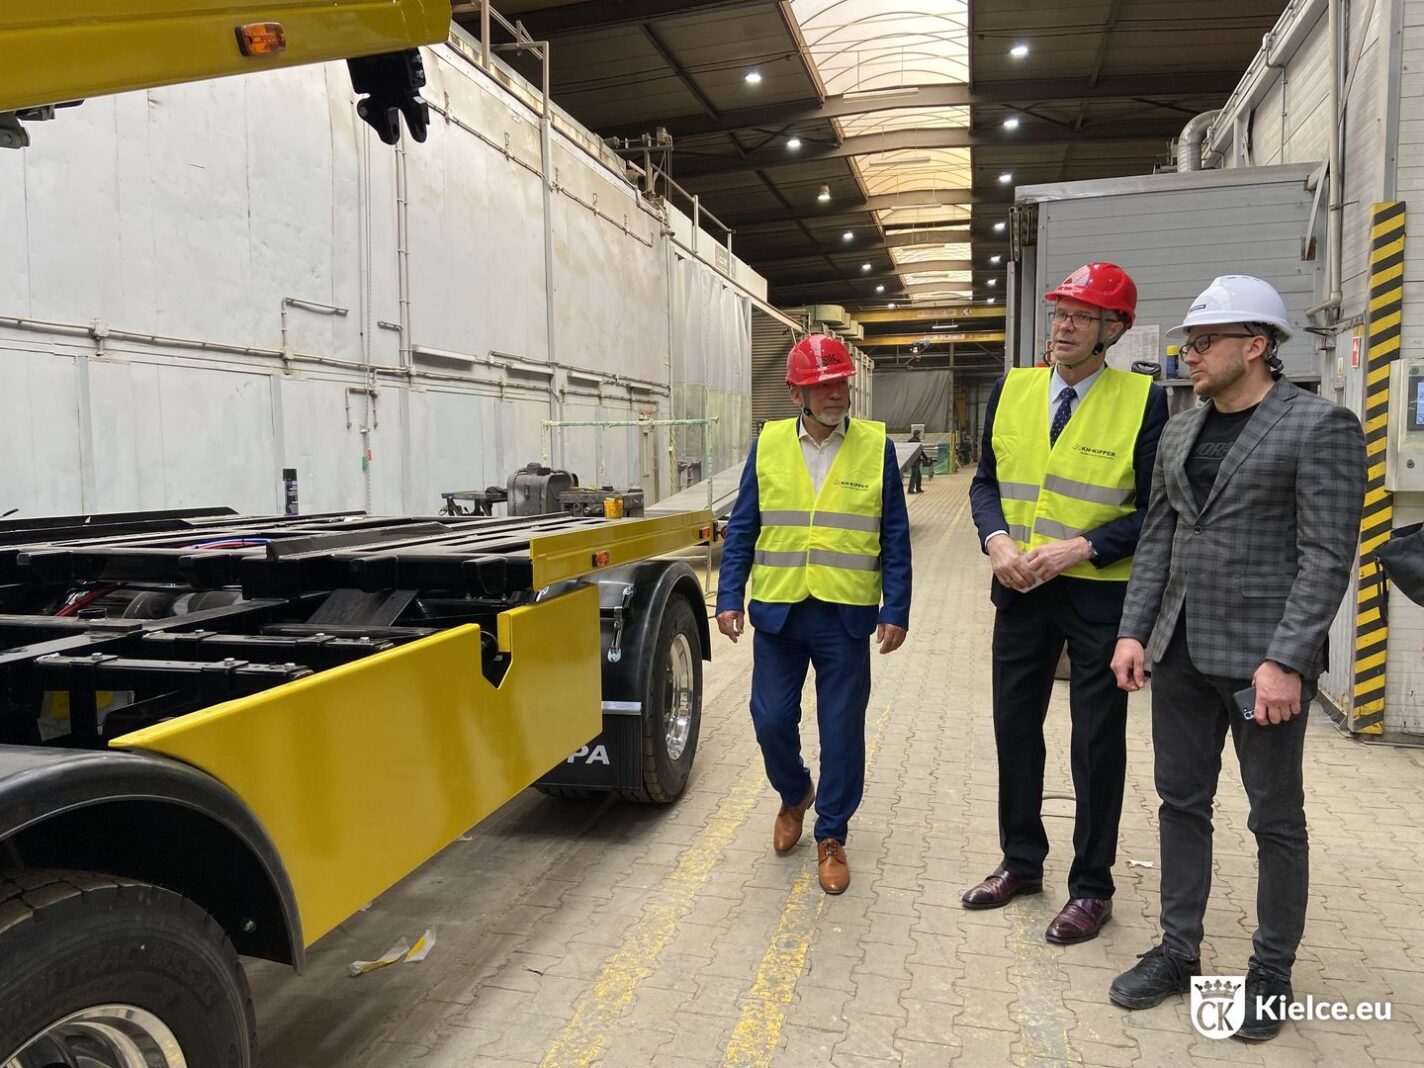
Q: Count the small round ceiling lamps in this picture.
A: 14